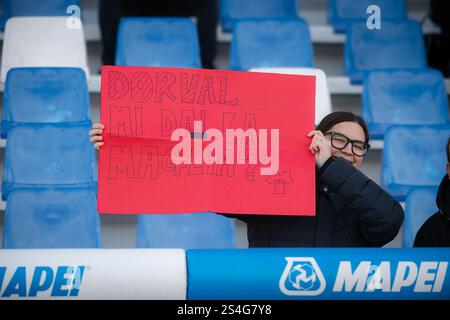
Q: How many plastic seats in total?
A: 15